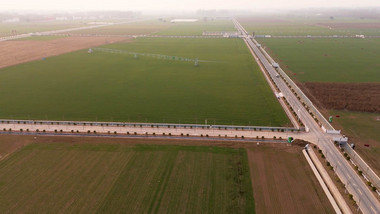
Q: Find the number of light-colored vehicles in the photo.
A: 1